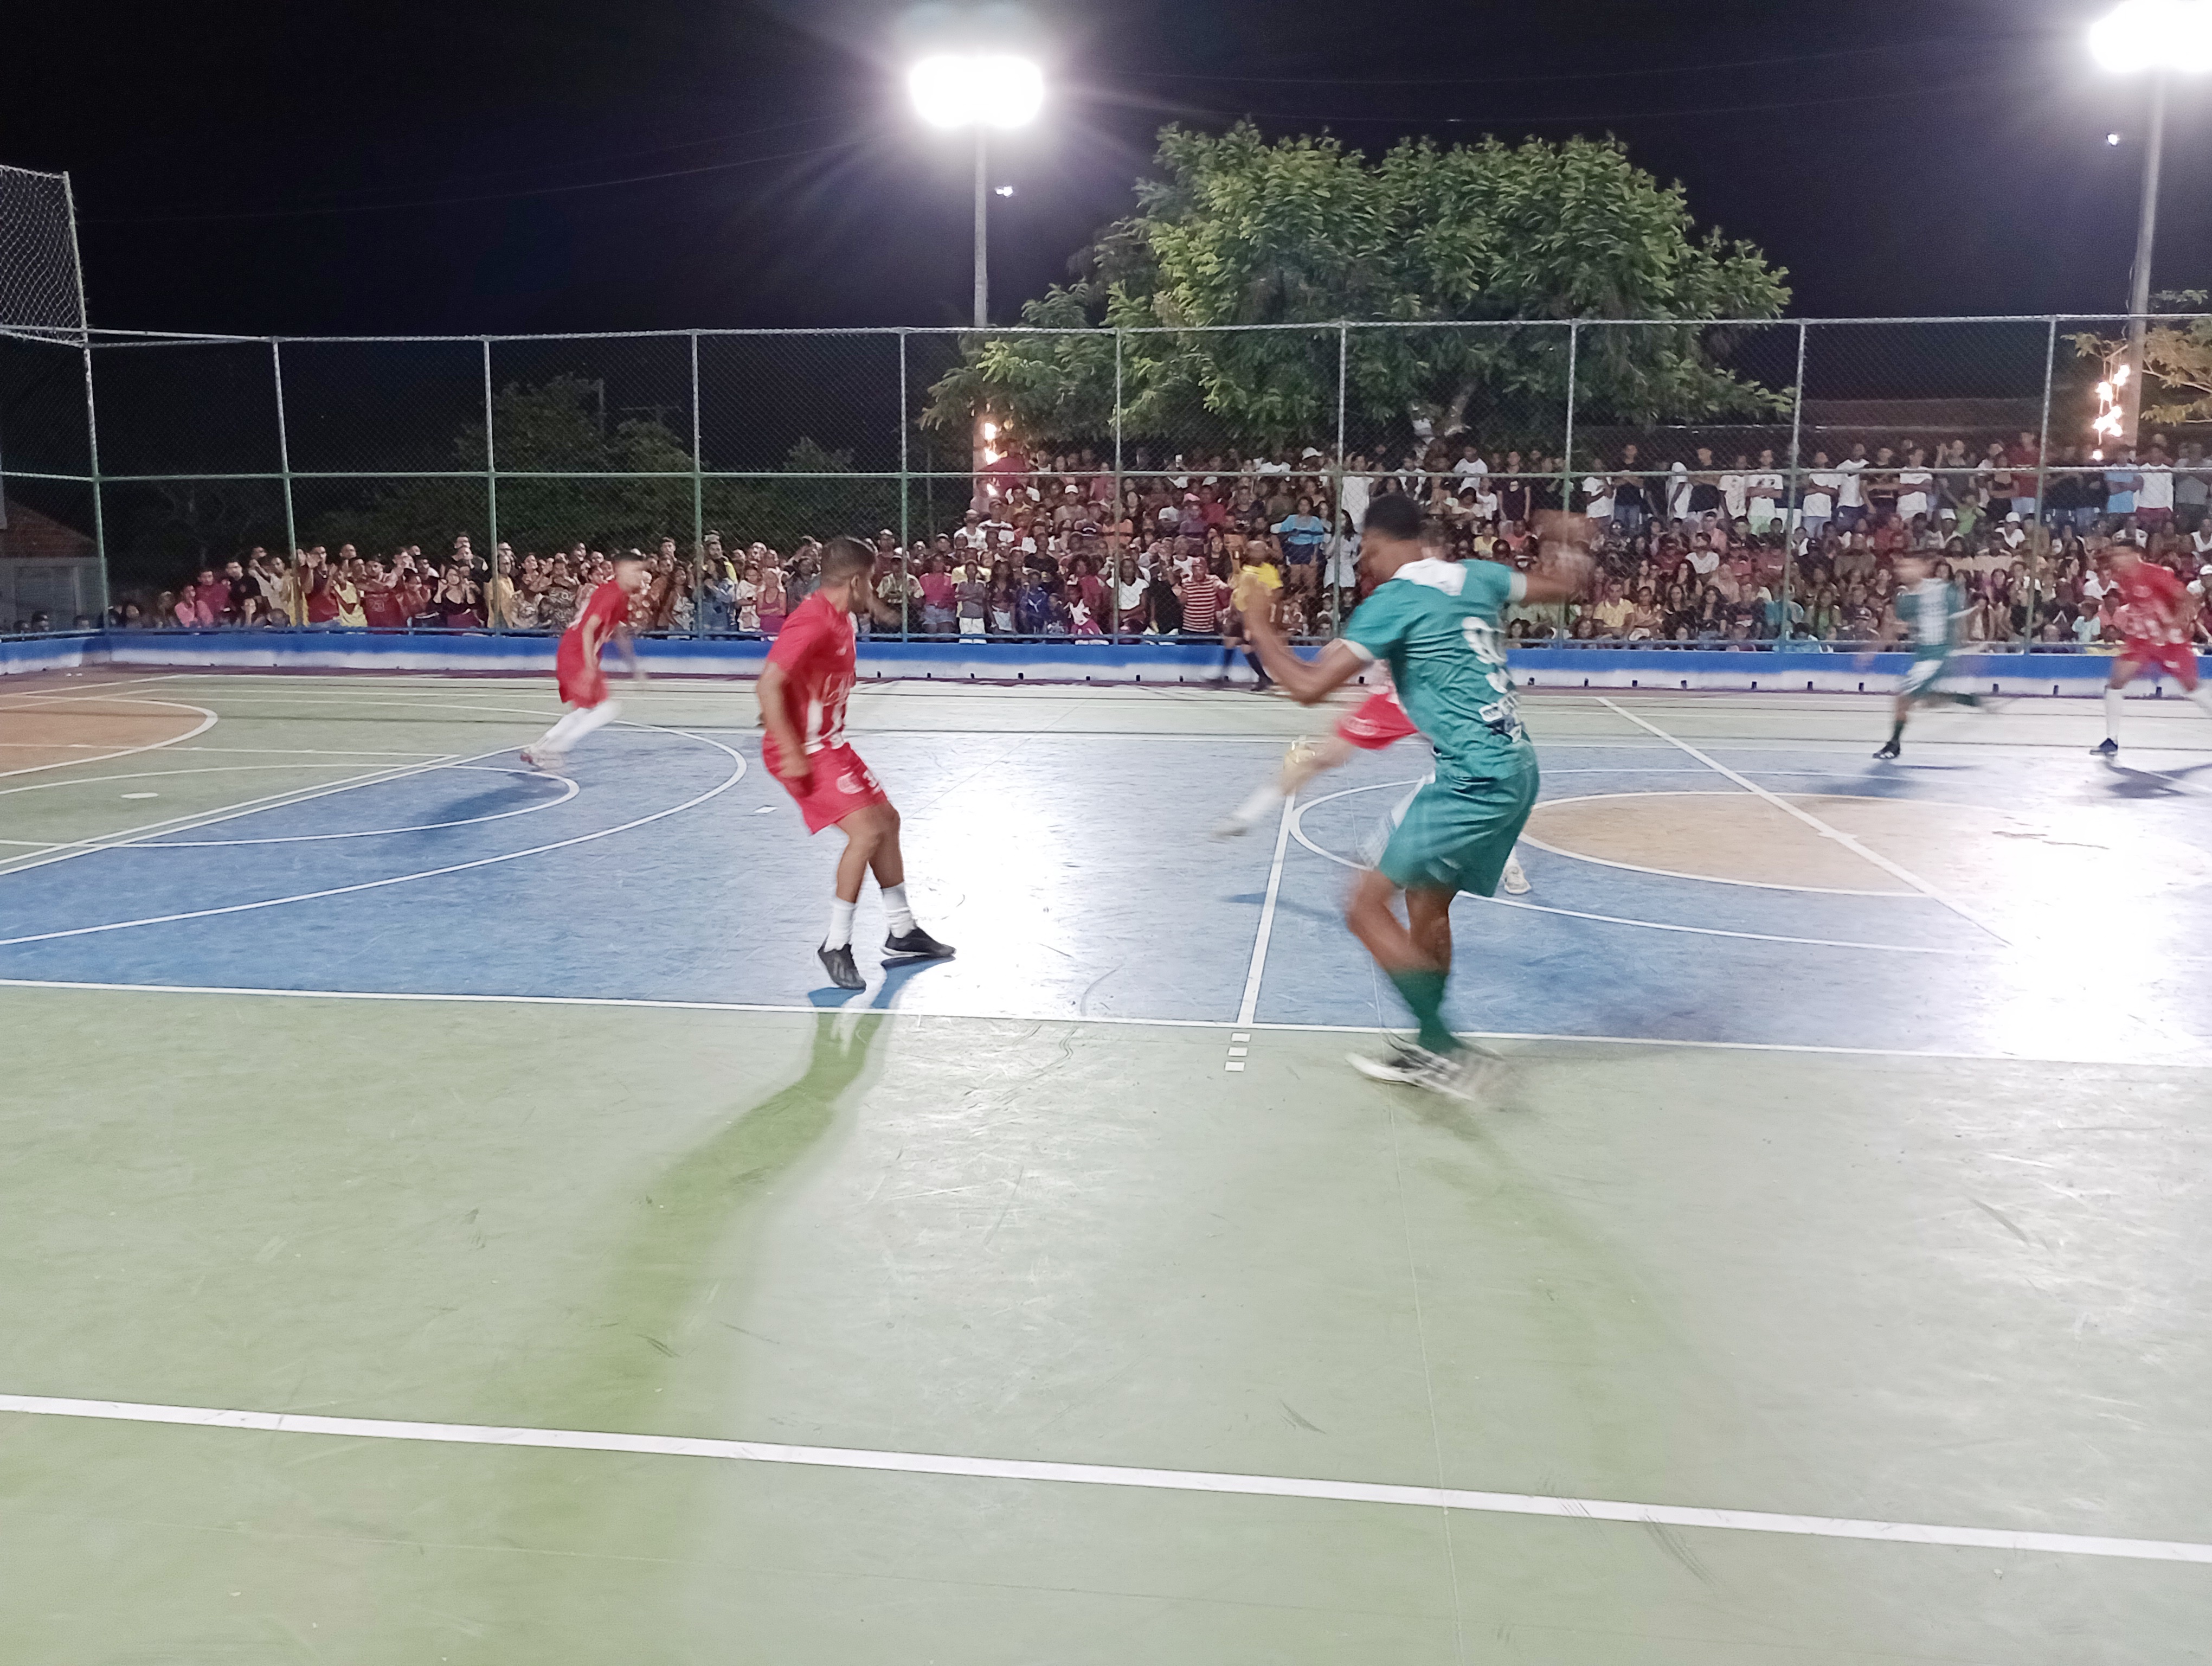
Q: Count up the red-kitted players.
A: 4